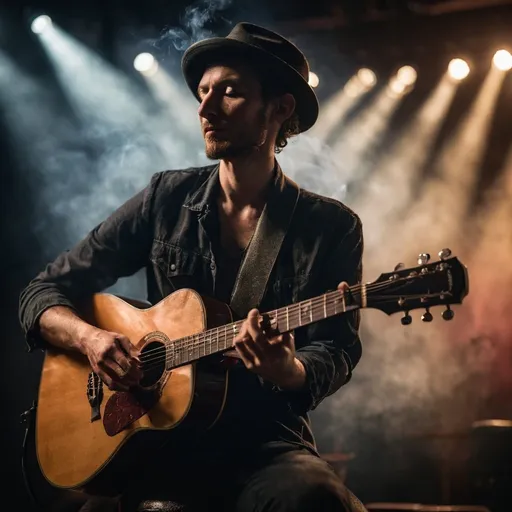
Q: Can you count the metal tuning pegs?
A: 6